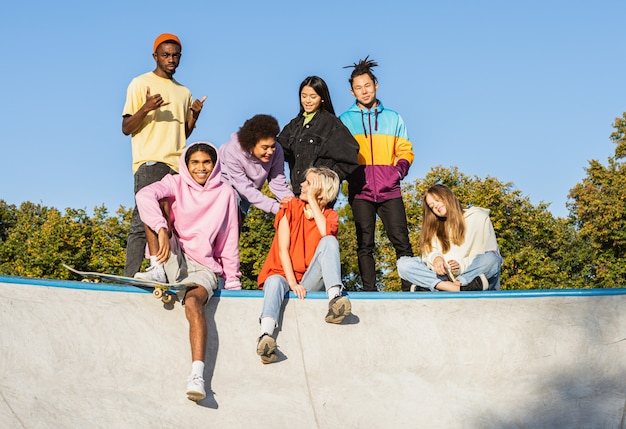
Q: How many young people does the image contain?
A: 7